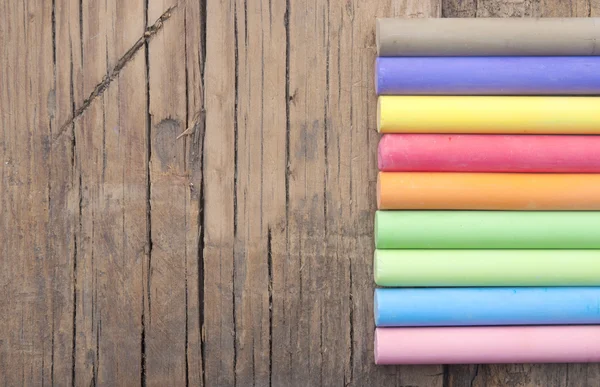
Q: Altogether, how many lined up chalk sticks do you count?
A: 9